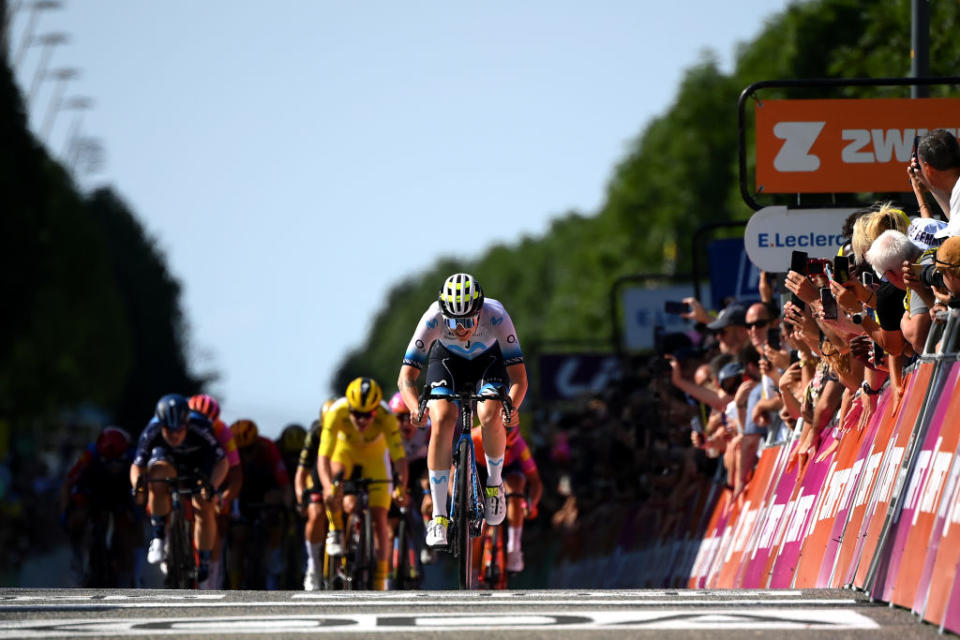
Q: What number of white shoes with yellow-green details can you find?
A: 2